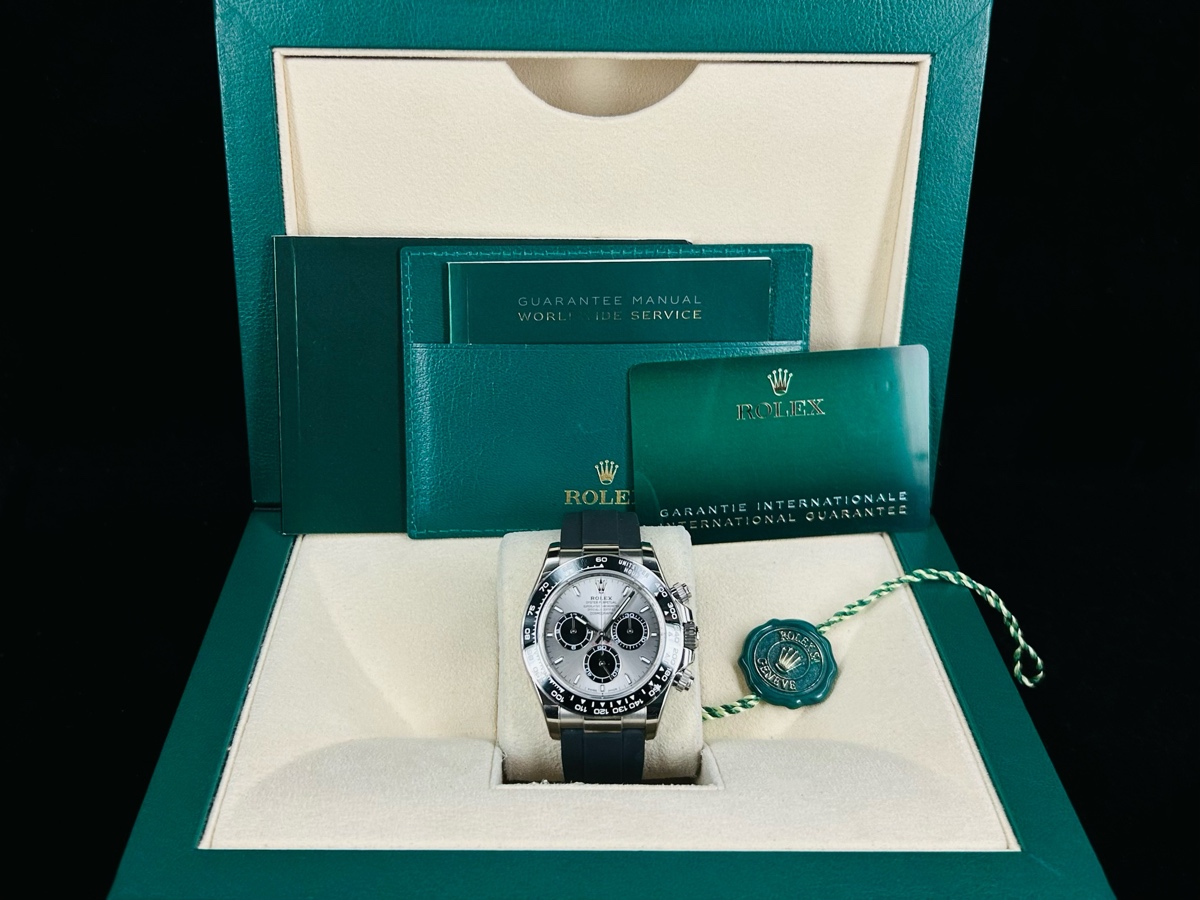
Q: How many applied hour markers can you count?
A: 11